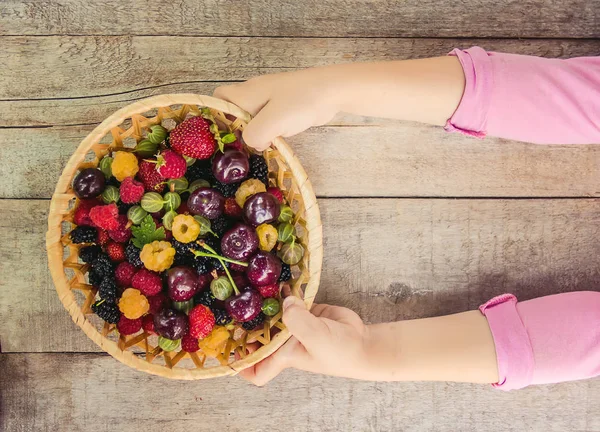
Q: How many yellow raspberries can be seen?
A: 7